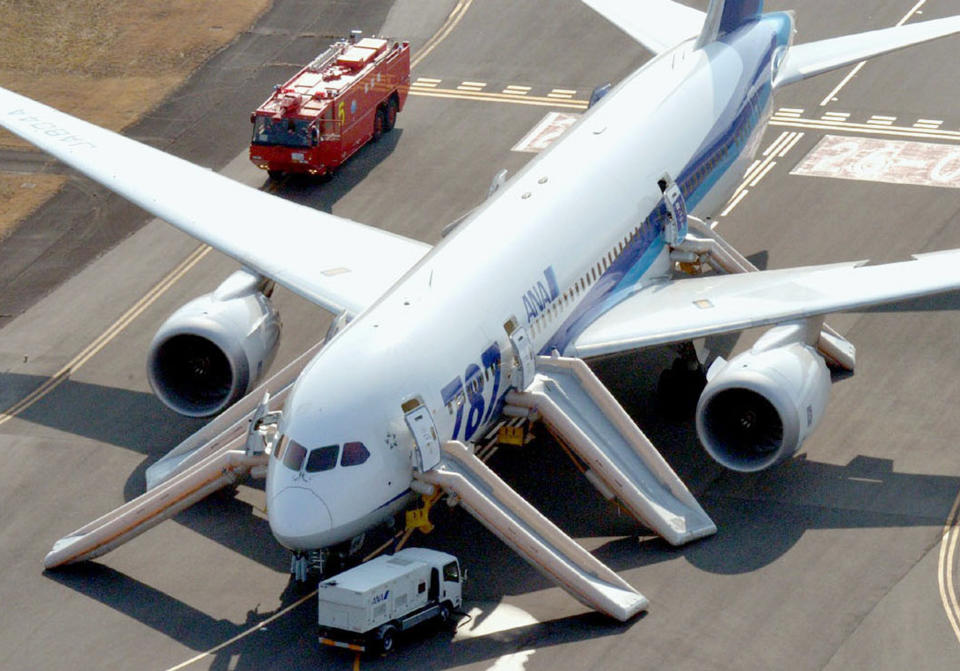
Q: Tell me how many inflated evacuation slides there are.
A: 5